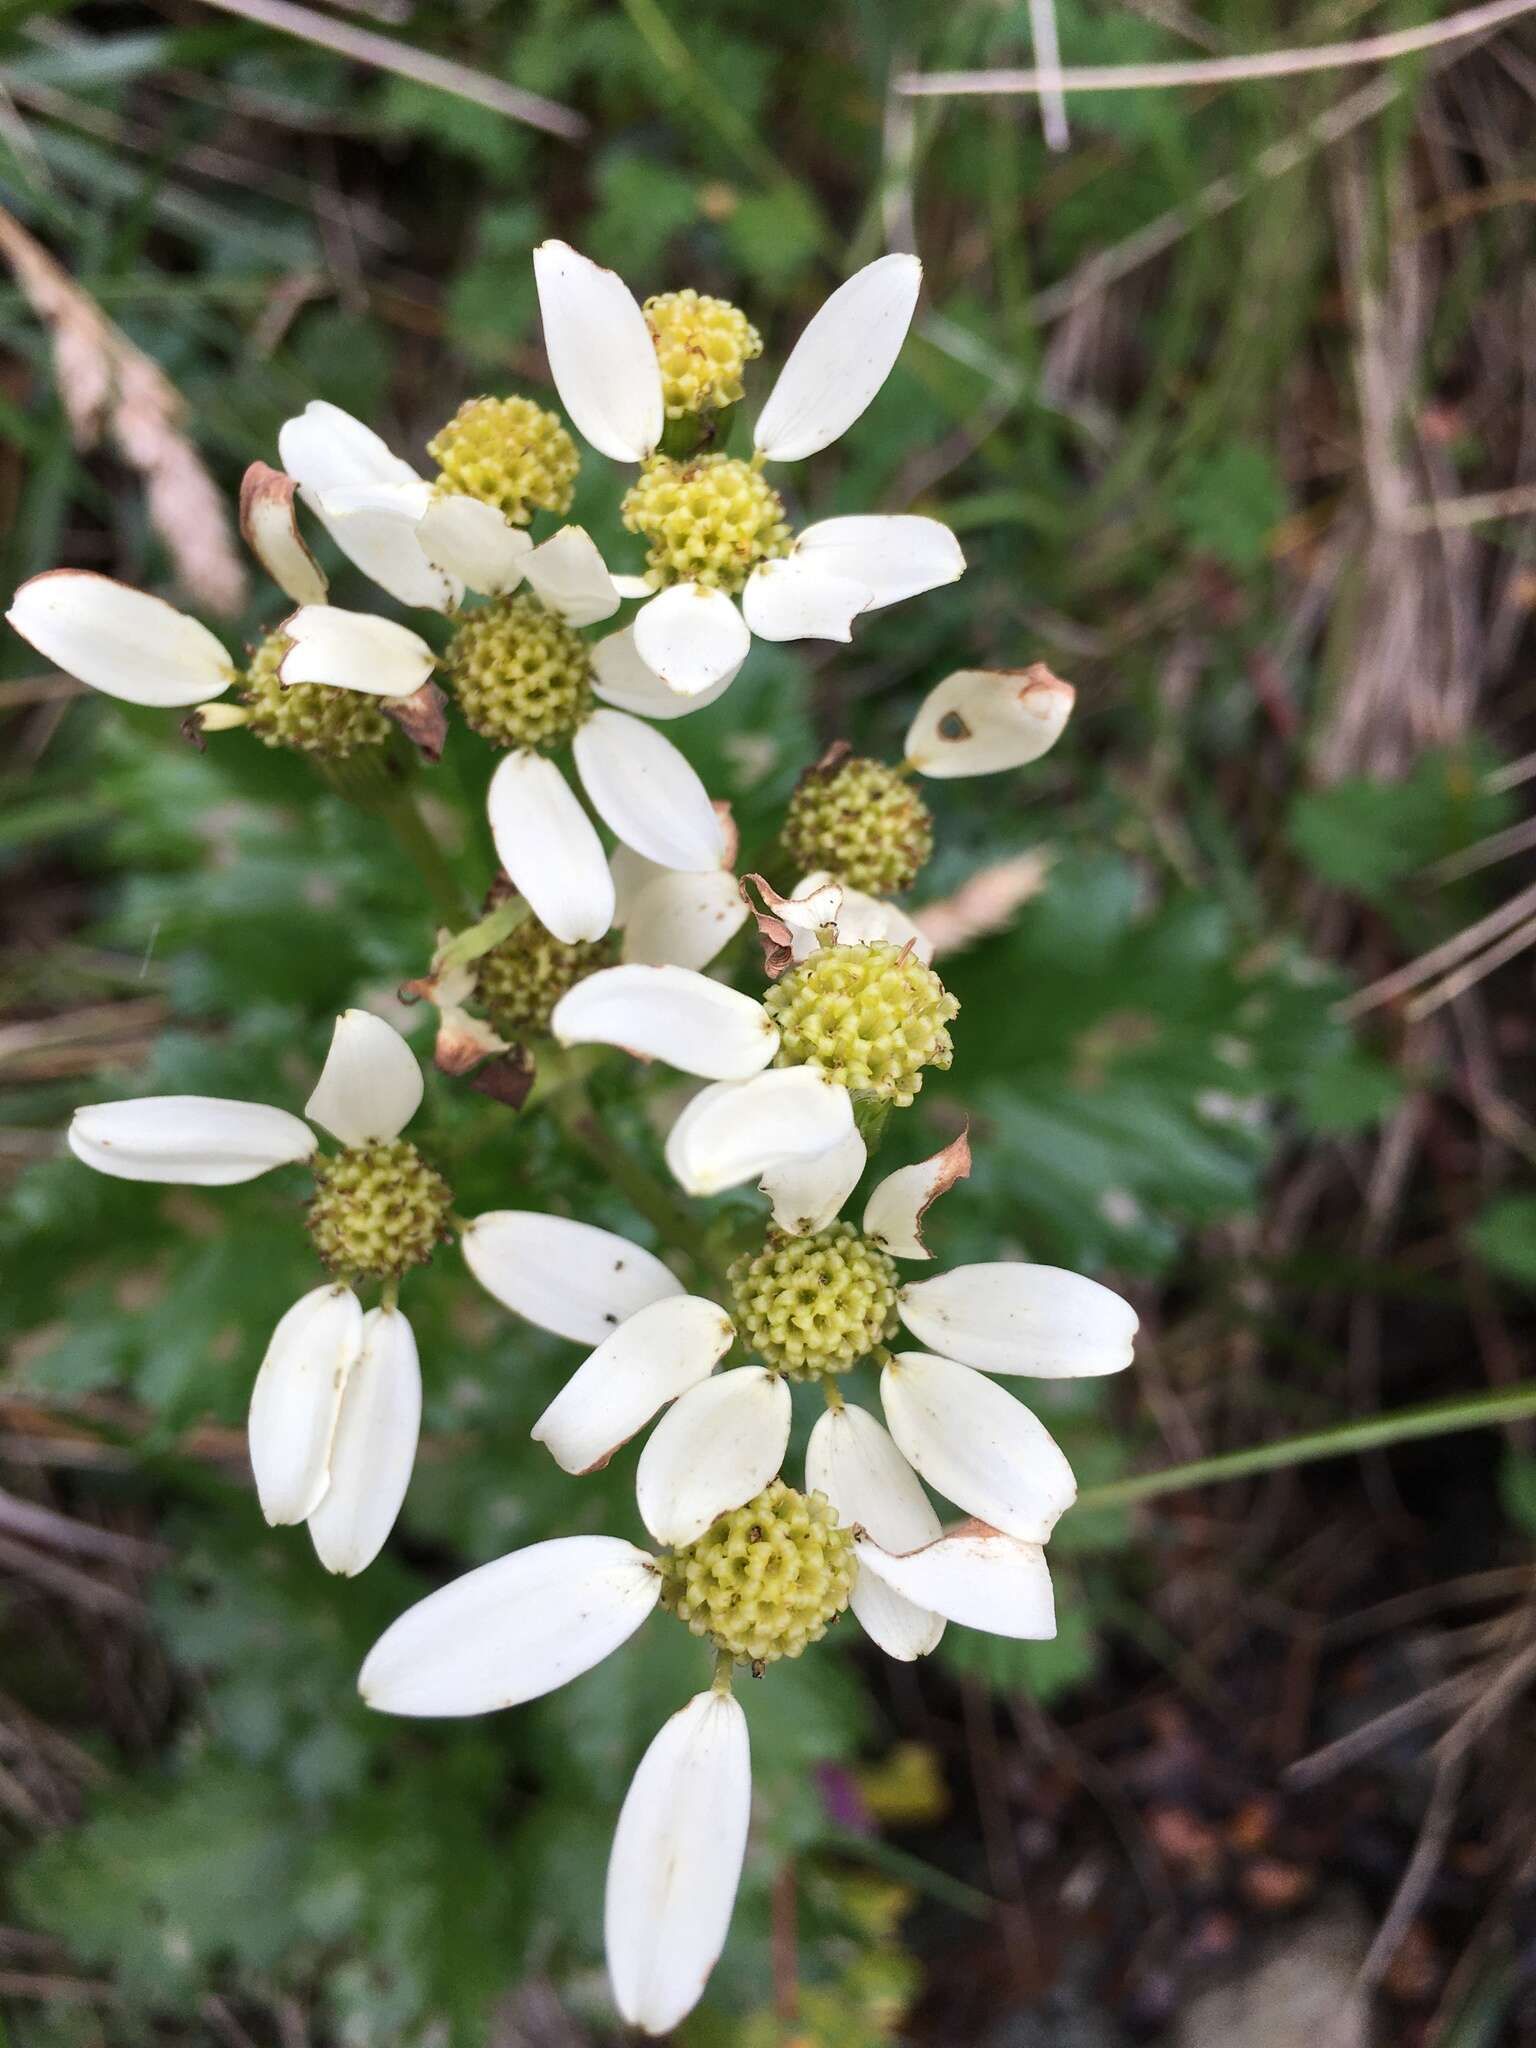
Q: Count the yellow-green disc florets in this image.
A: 11